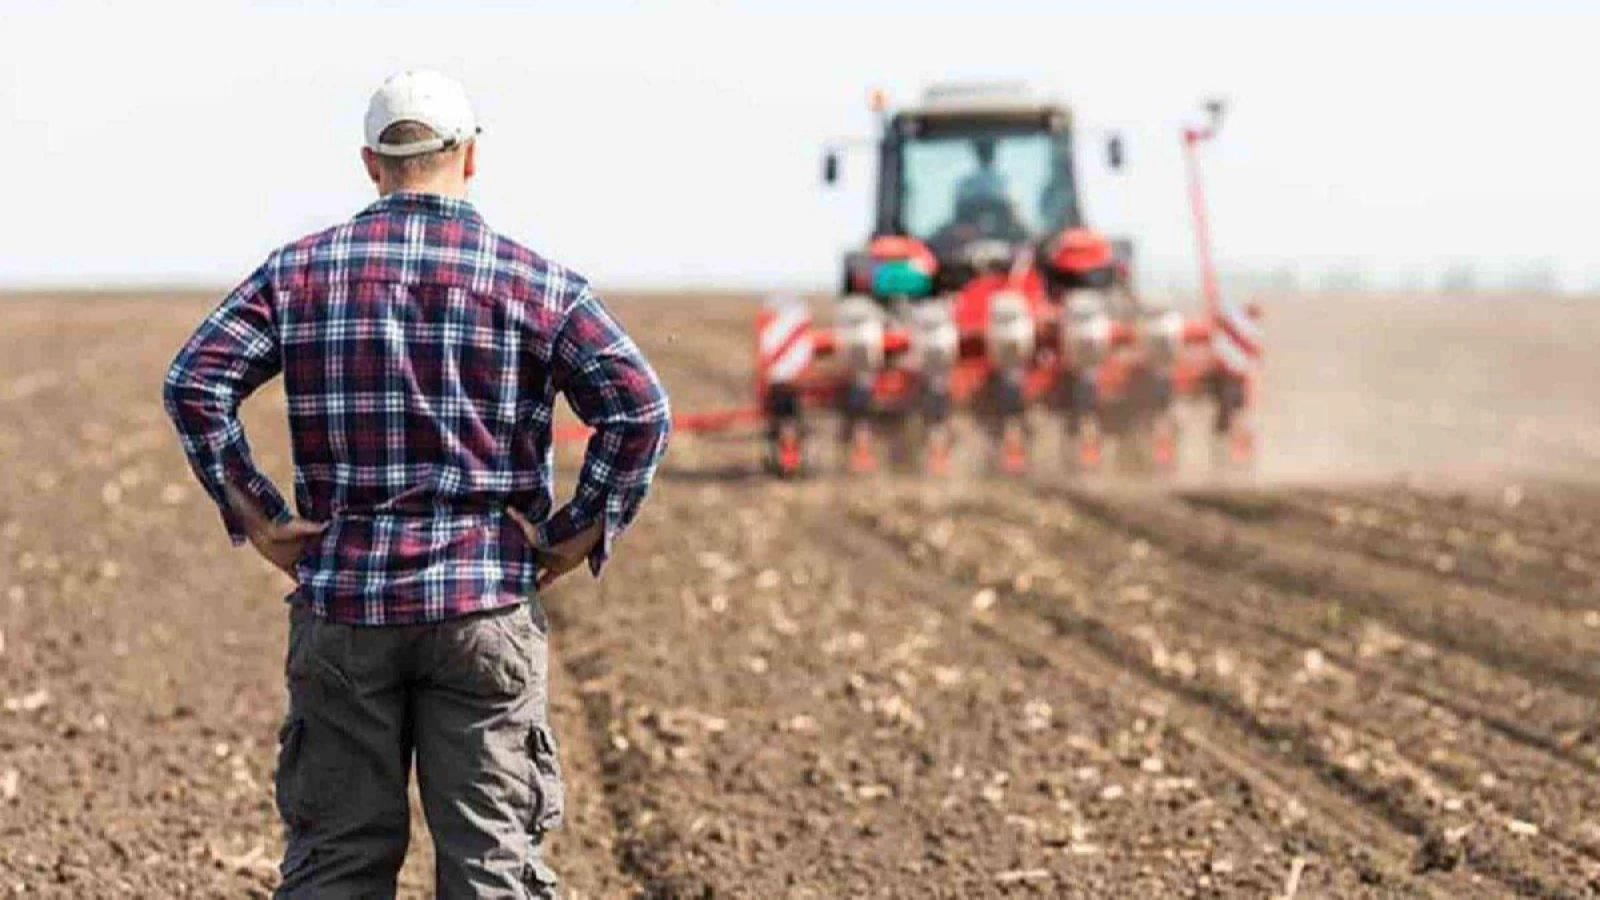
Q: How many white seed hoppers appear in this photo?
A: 5